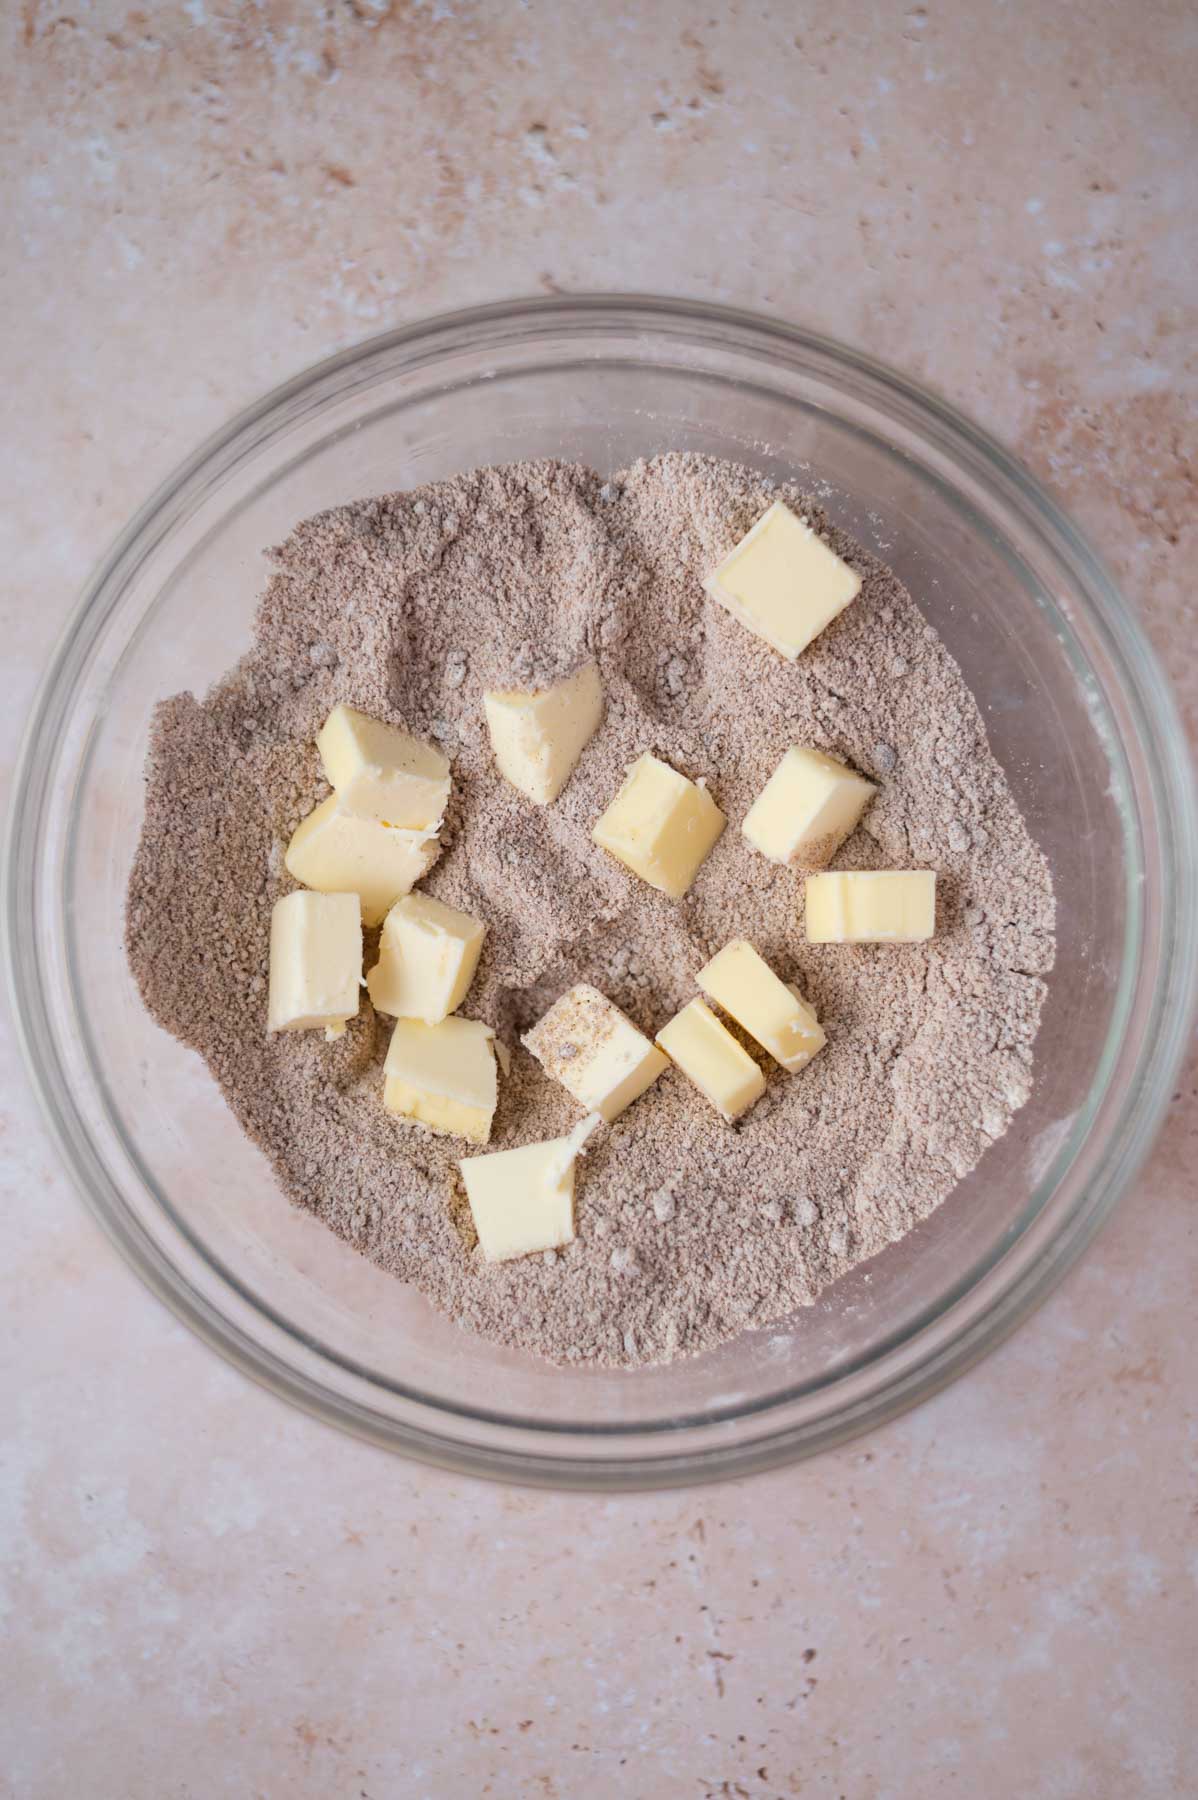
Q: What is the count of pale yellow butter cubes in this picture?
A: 14